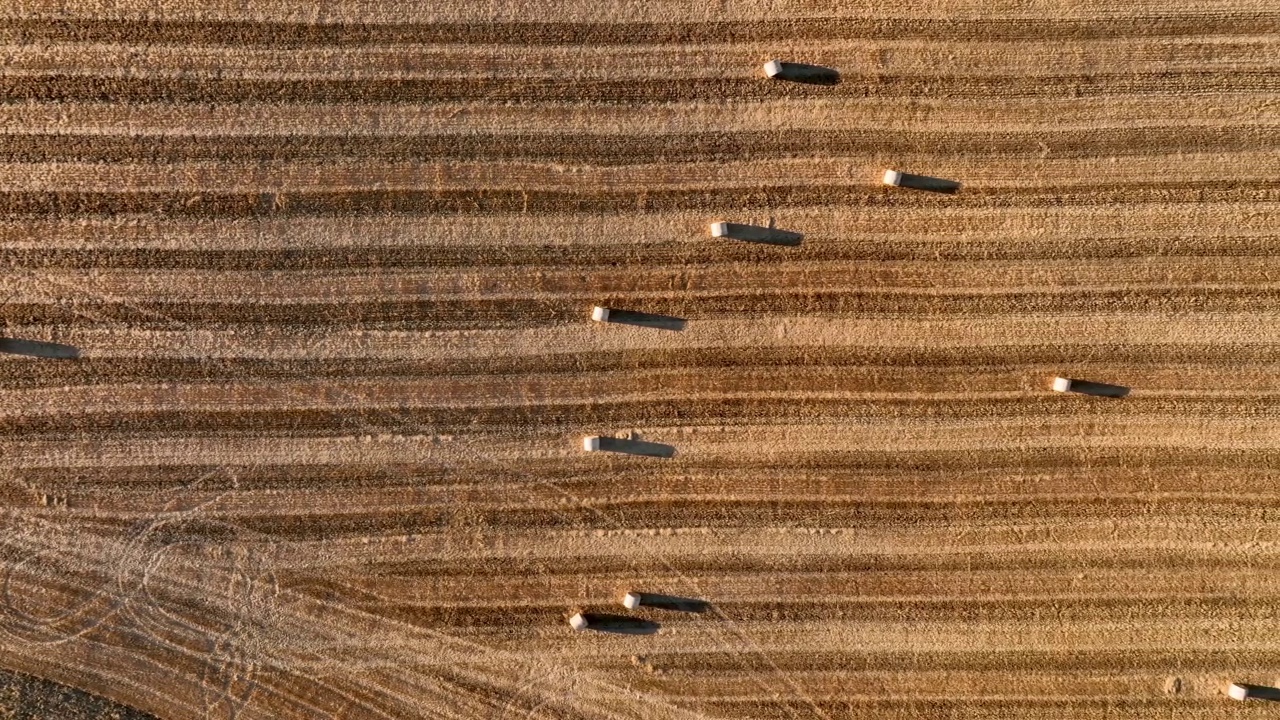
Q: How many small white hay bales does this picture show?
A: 9